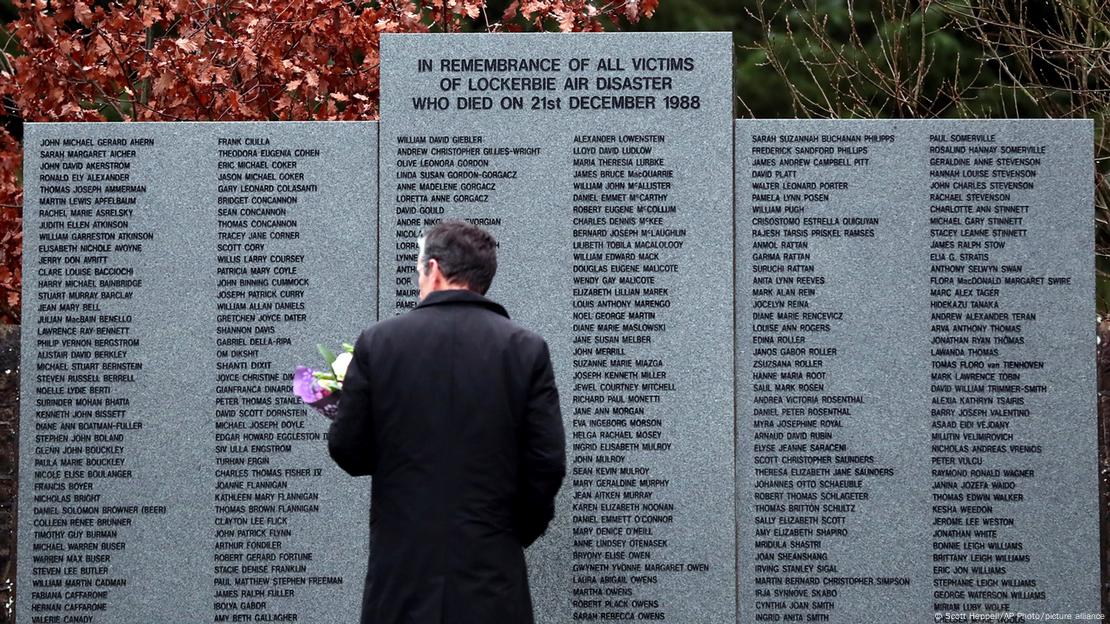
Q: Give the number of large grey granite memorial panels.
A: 3